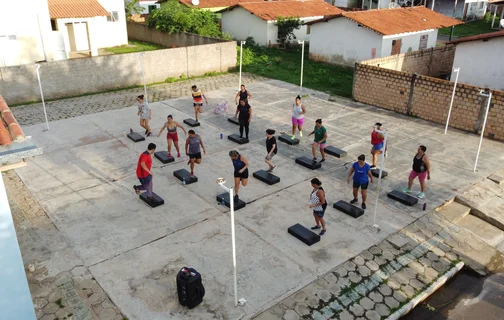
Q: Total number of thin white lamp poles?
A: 8